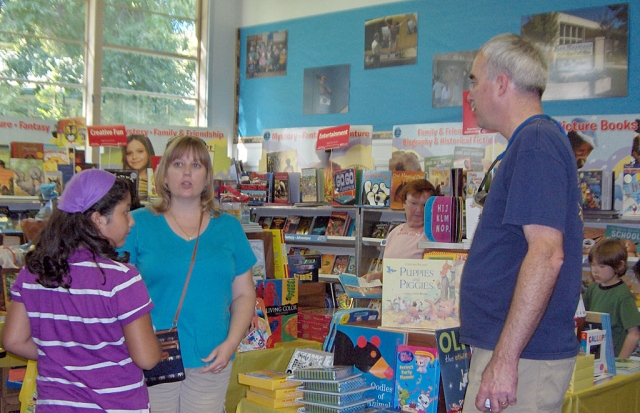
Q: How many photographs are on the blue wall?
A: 5